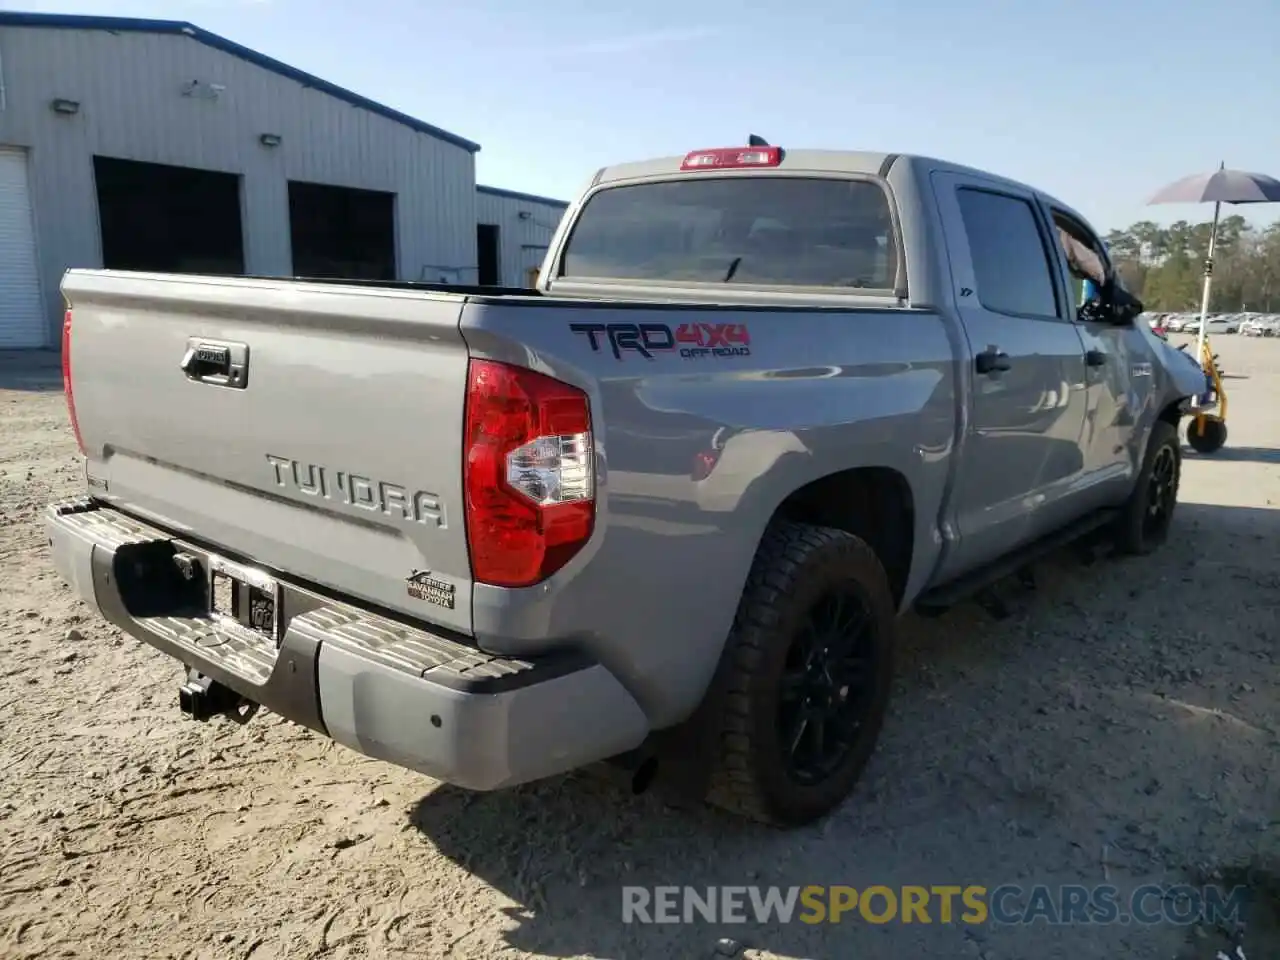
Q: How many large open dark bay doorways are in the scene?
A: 2